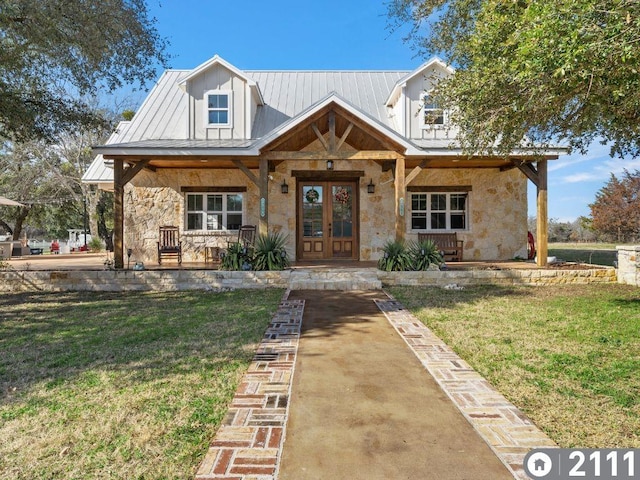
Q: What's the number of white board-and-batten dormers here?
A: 2